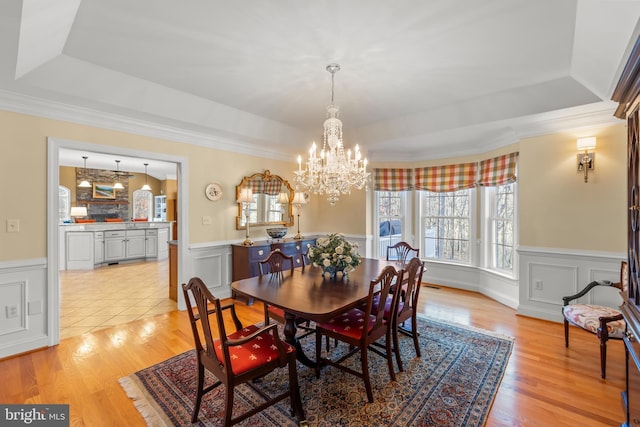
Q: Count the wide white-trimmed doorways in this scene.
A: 1